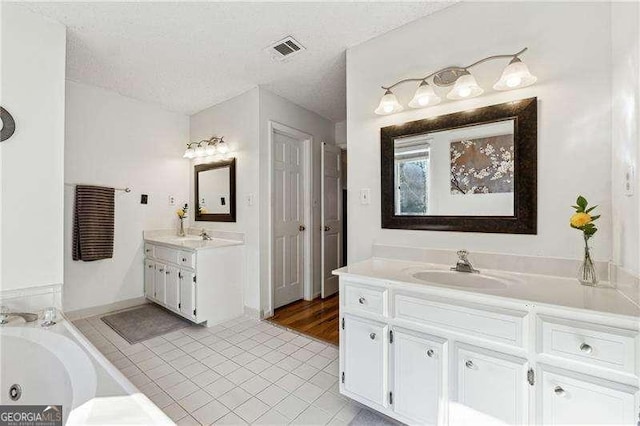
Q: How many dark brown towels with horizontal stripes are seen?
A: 1